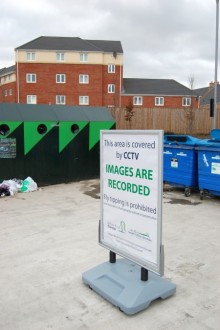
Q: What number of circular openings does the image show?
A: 3